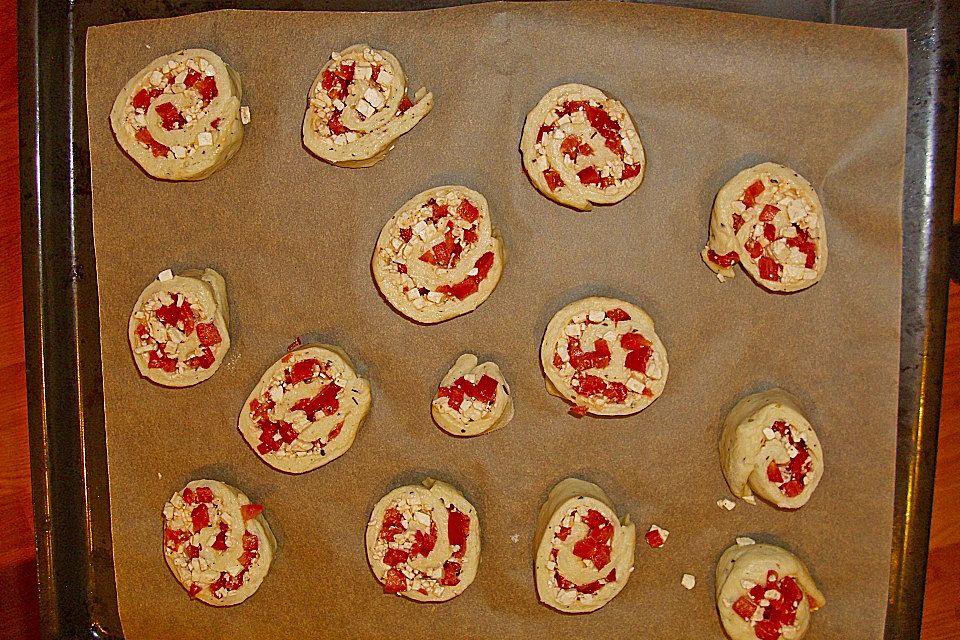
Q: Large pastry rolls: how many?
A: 13